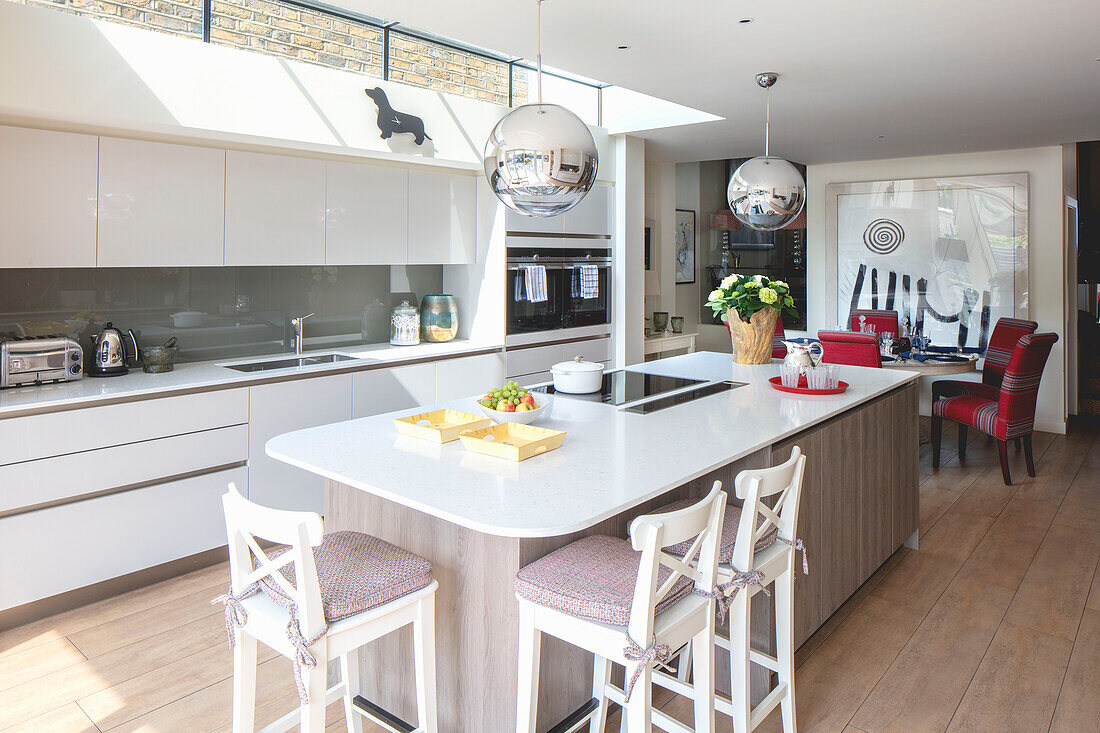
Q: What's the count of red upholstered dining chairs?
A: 5